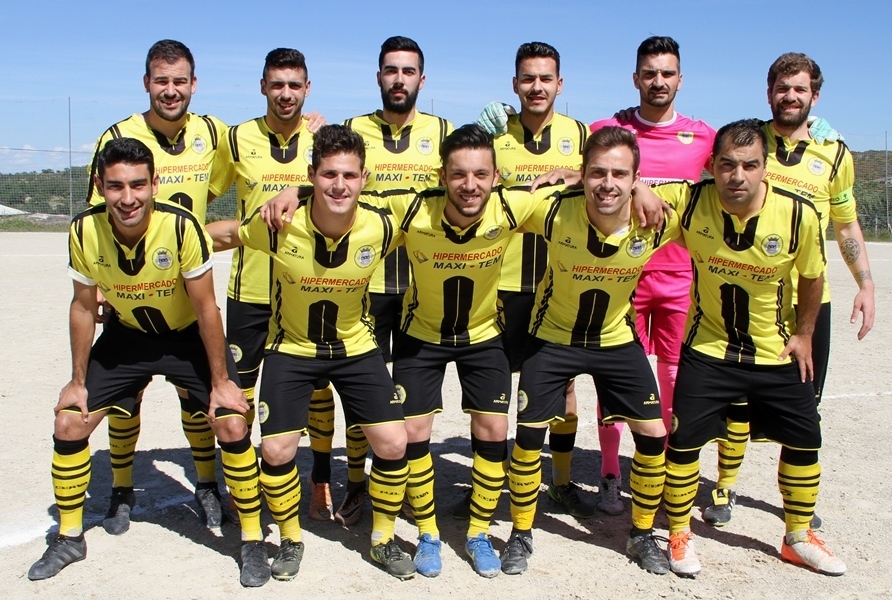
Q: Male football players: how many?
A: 11